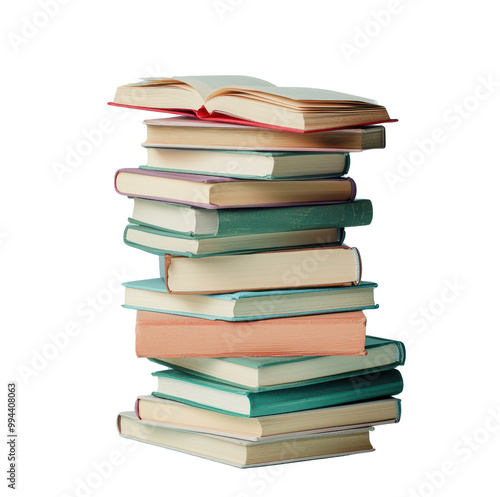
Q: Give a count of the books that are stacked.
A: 13